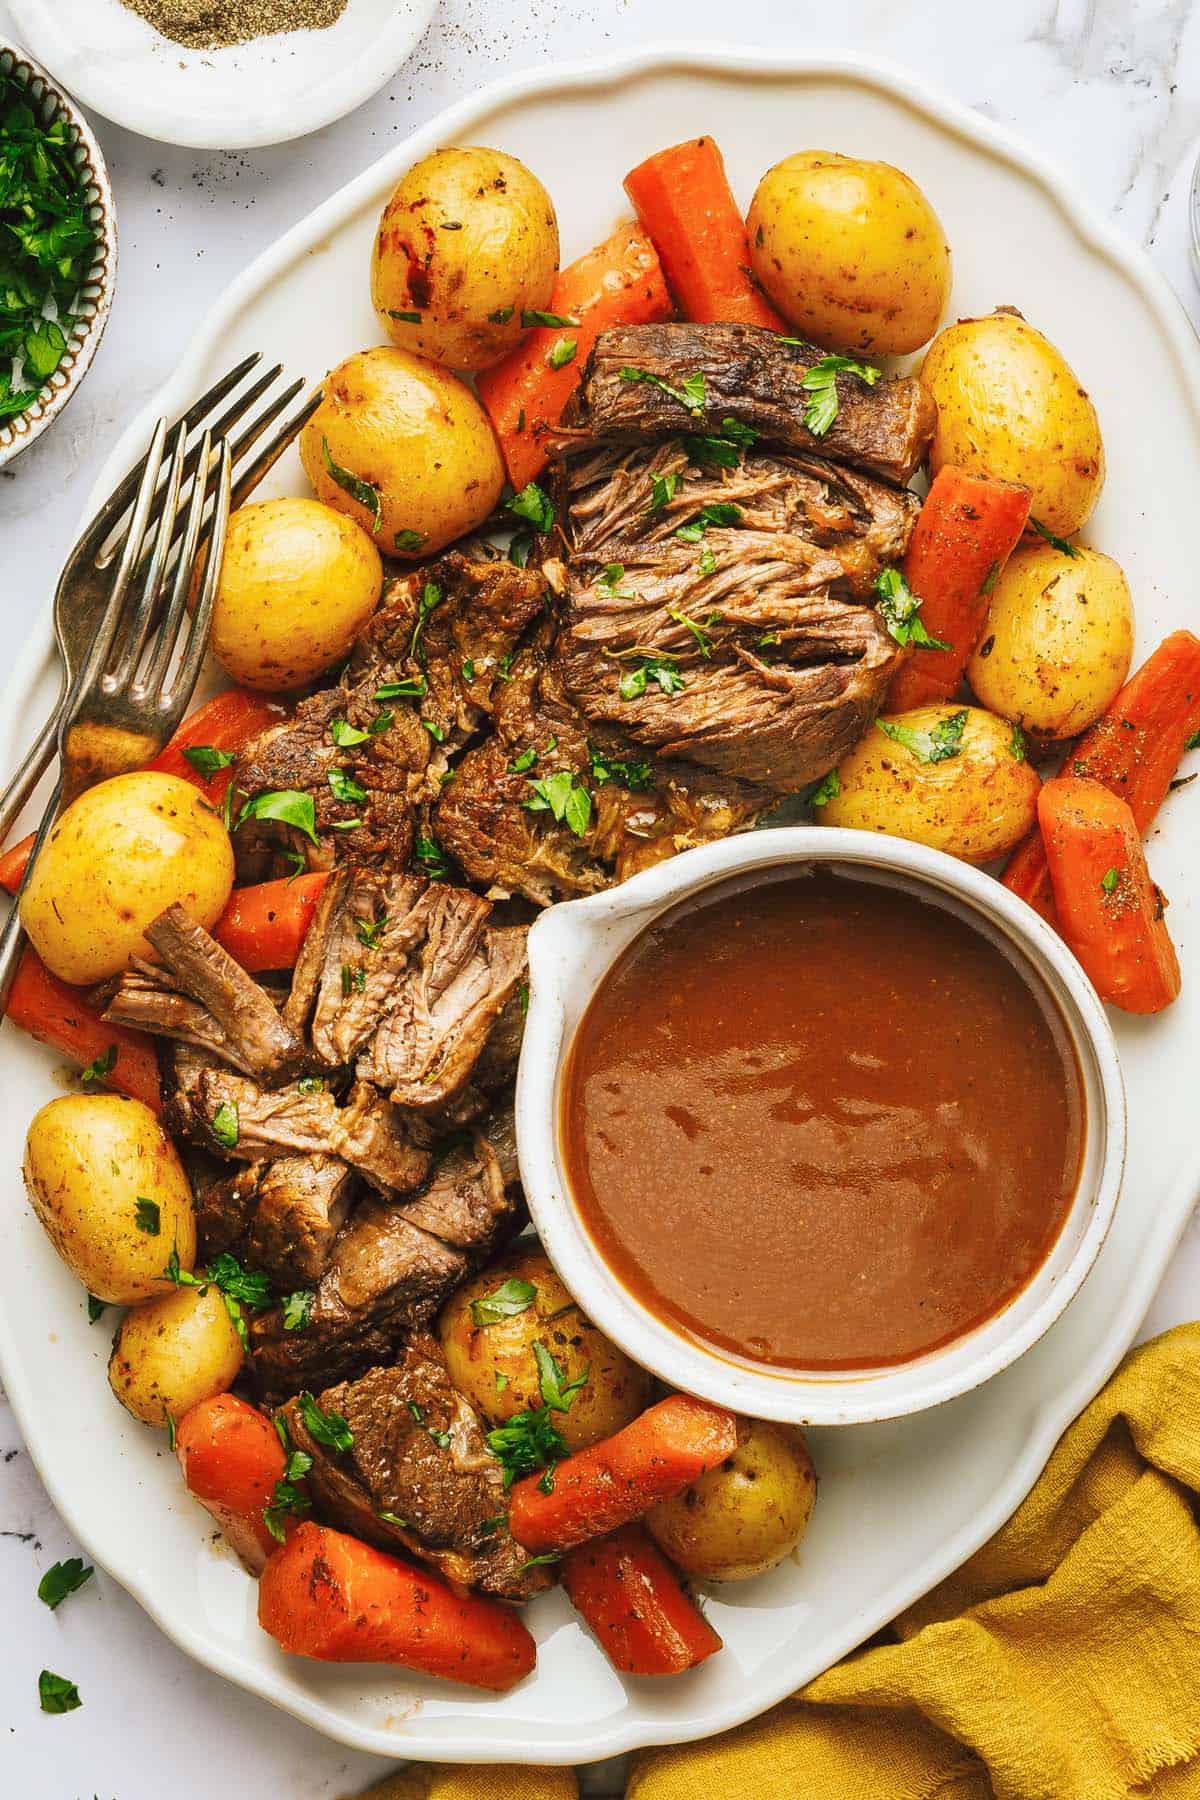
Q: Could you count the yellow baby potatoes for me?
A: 12